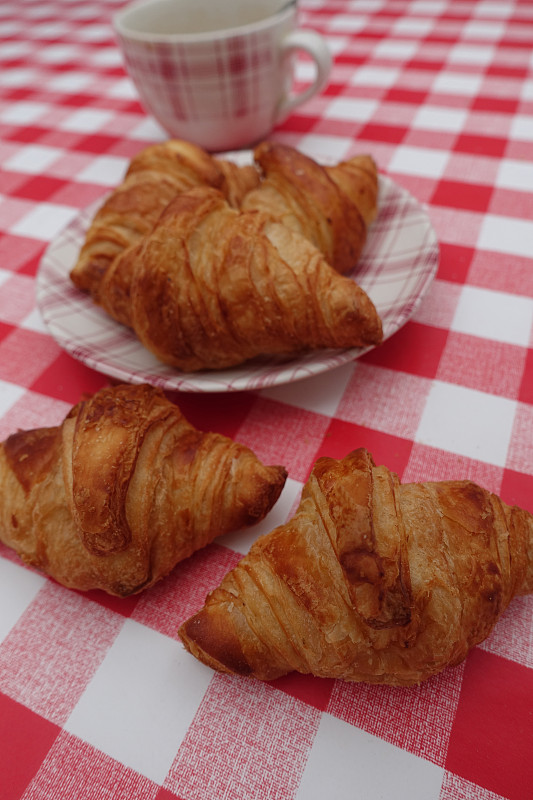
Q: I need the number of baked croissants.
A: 5